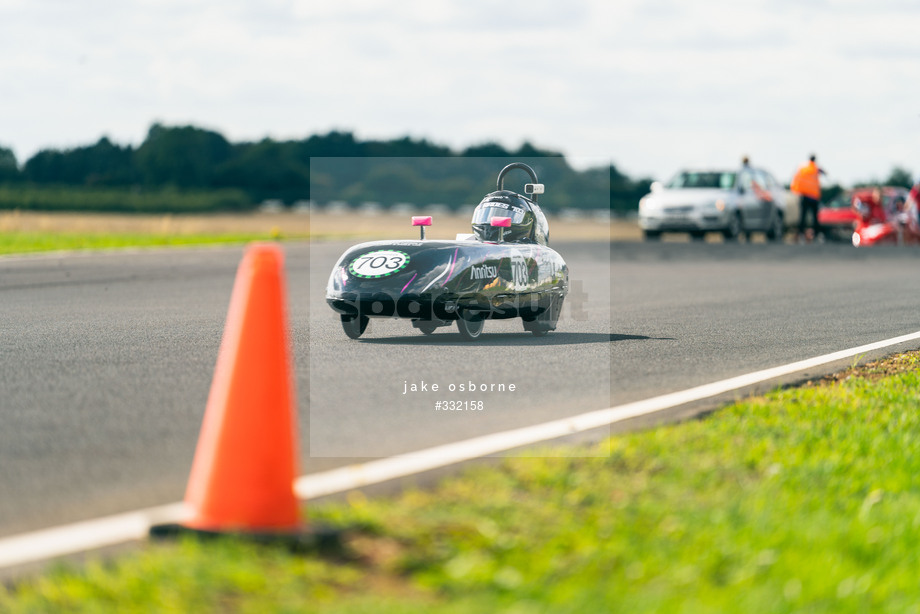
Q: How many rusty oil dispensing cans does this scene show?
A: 0